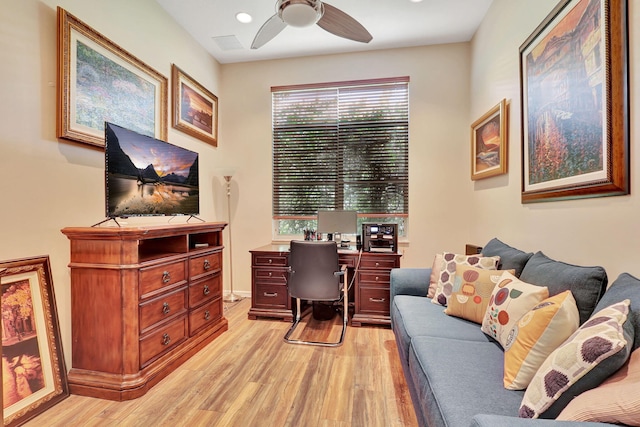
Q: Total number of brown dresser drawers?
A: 6